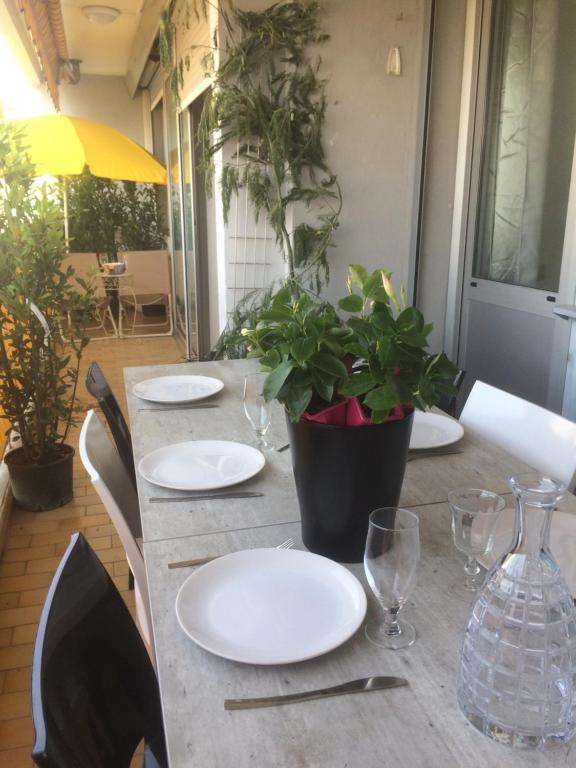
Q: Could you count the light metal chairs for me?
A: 2